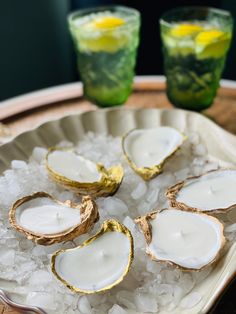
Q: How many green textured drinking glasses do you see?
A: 2